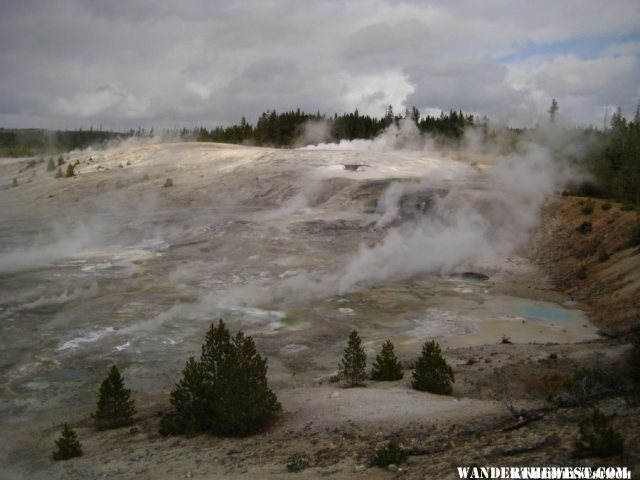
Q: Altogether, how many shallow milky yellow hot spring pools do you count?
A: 1